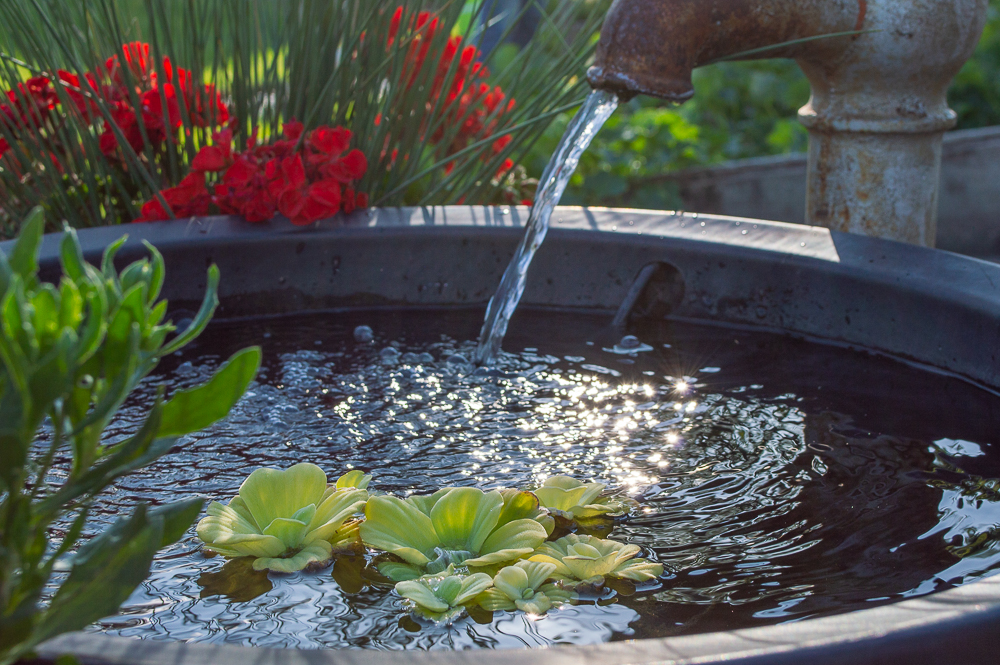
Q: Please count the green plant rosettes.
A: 6